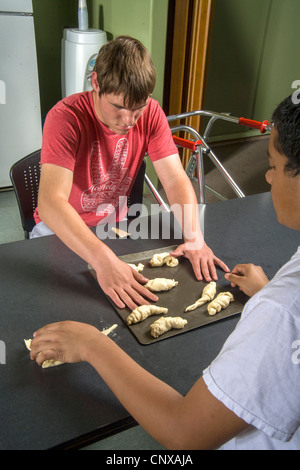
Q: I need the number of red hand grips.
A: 2